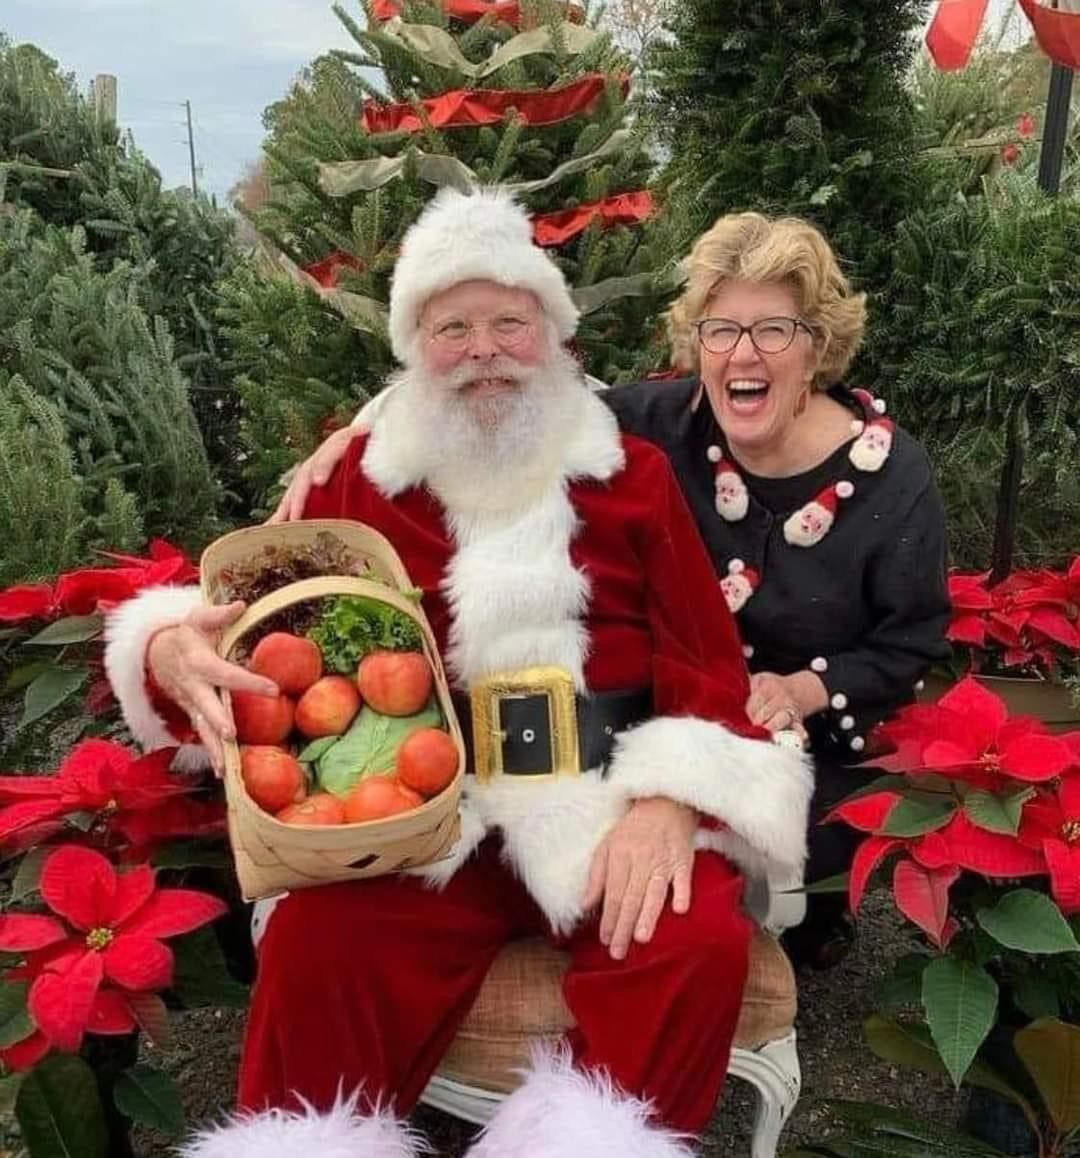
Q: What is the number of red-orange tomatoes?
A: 8